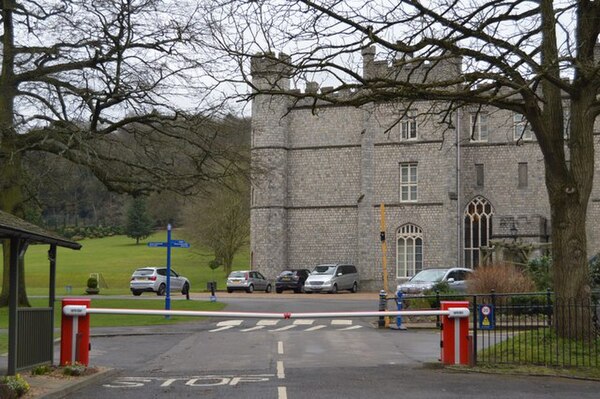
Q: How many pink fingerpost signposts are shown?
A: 0